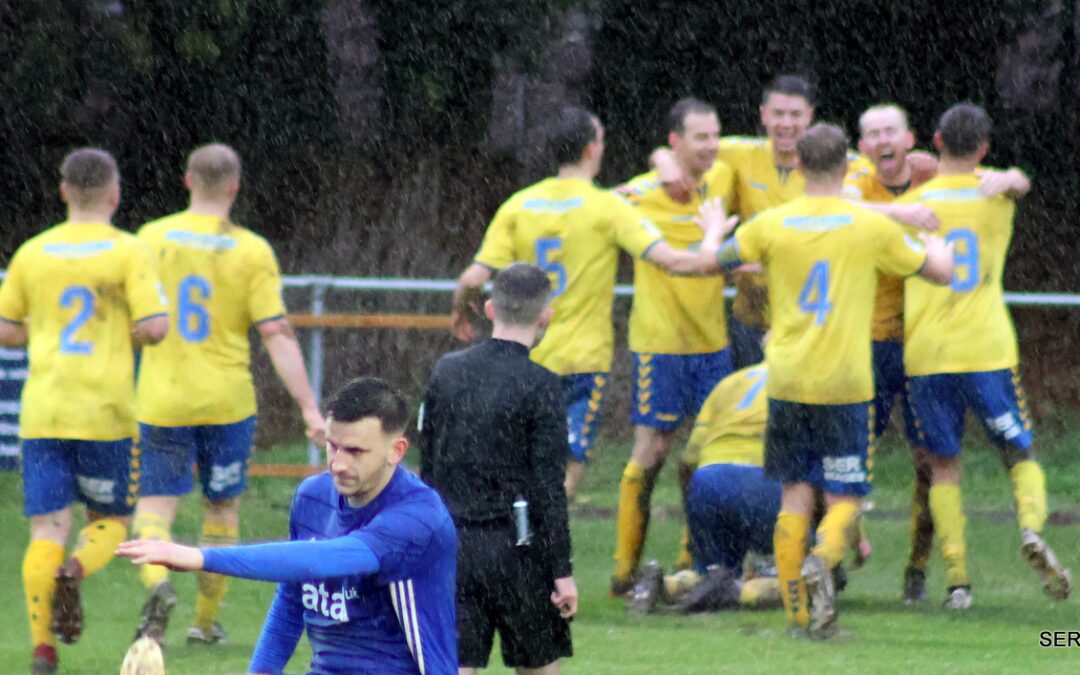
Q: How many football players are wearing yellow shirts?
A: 9